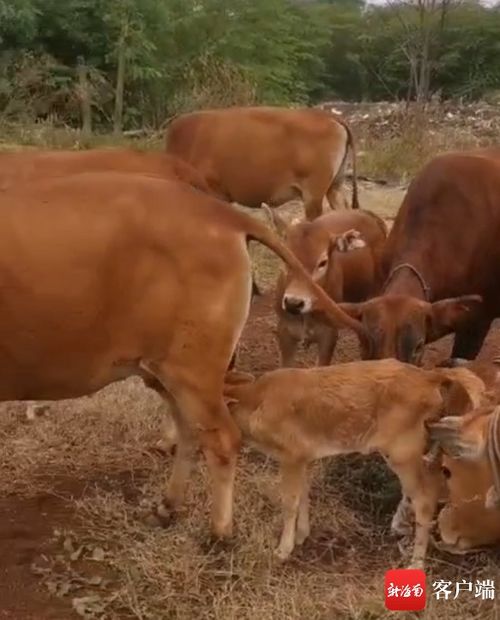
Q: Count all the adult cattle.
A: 4